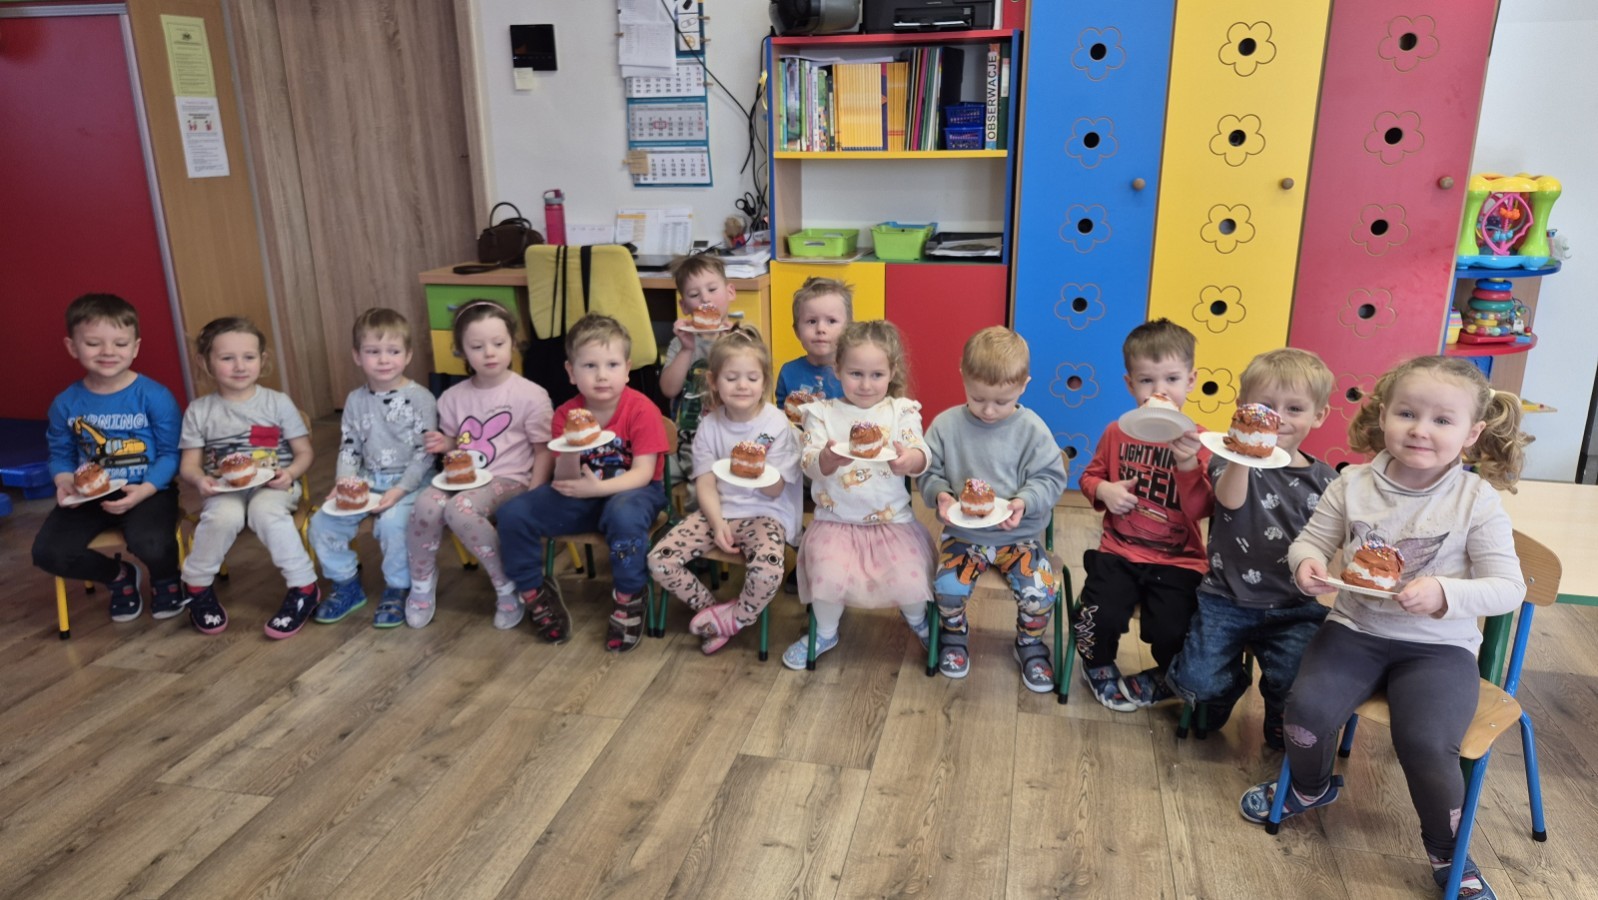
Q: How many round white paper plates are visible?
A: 12